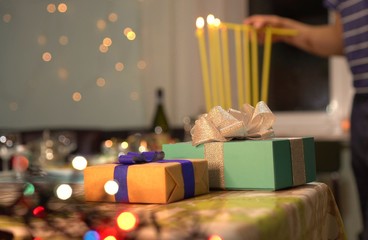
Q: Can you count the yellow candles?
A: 9